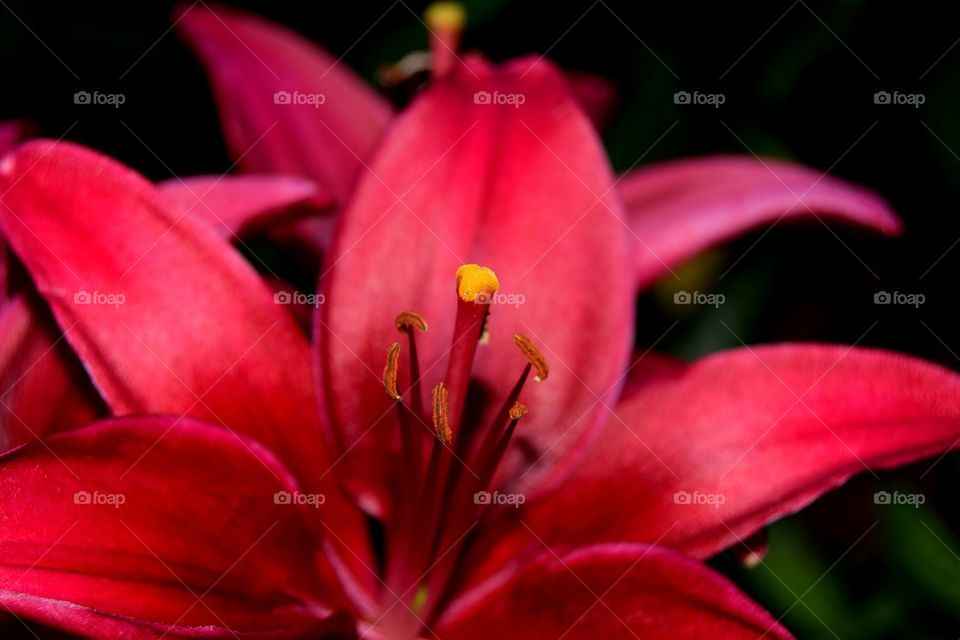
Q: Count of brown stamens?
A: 5